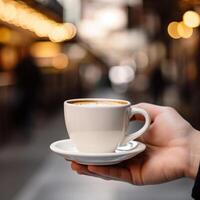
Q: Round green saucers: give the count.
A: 0